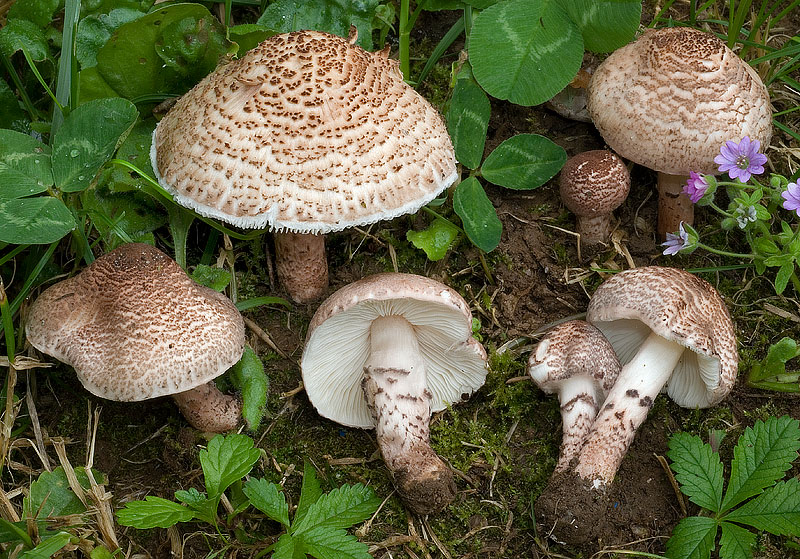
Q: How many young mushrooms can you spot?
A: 2